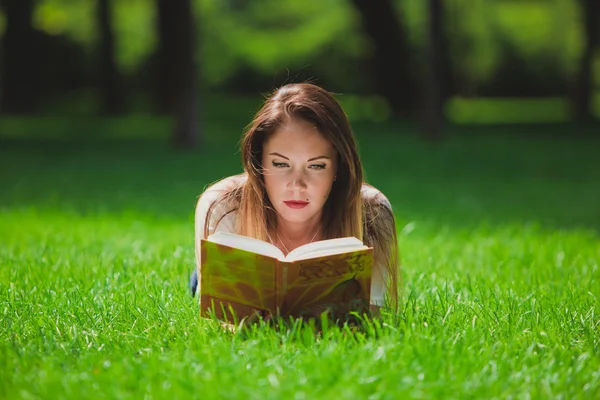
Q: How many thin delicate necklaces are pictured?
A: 1